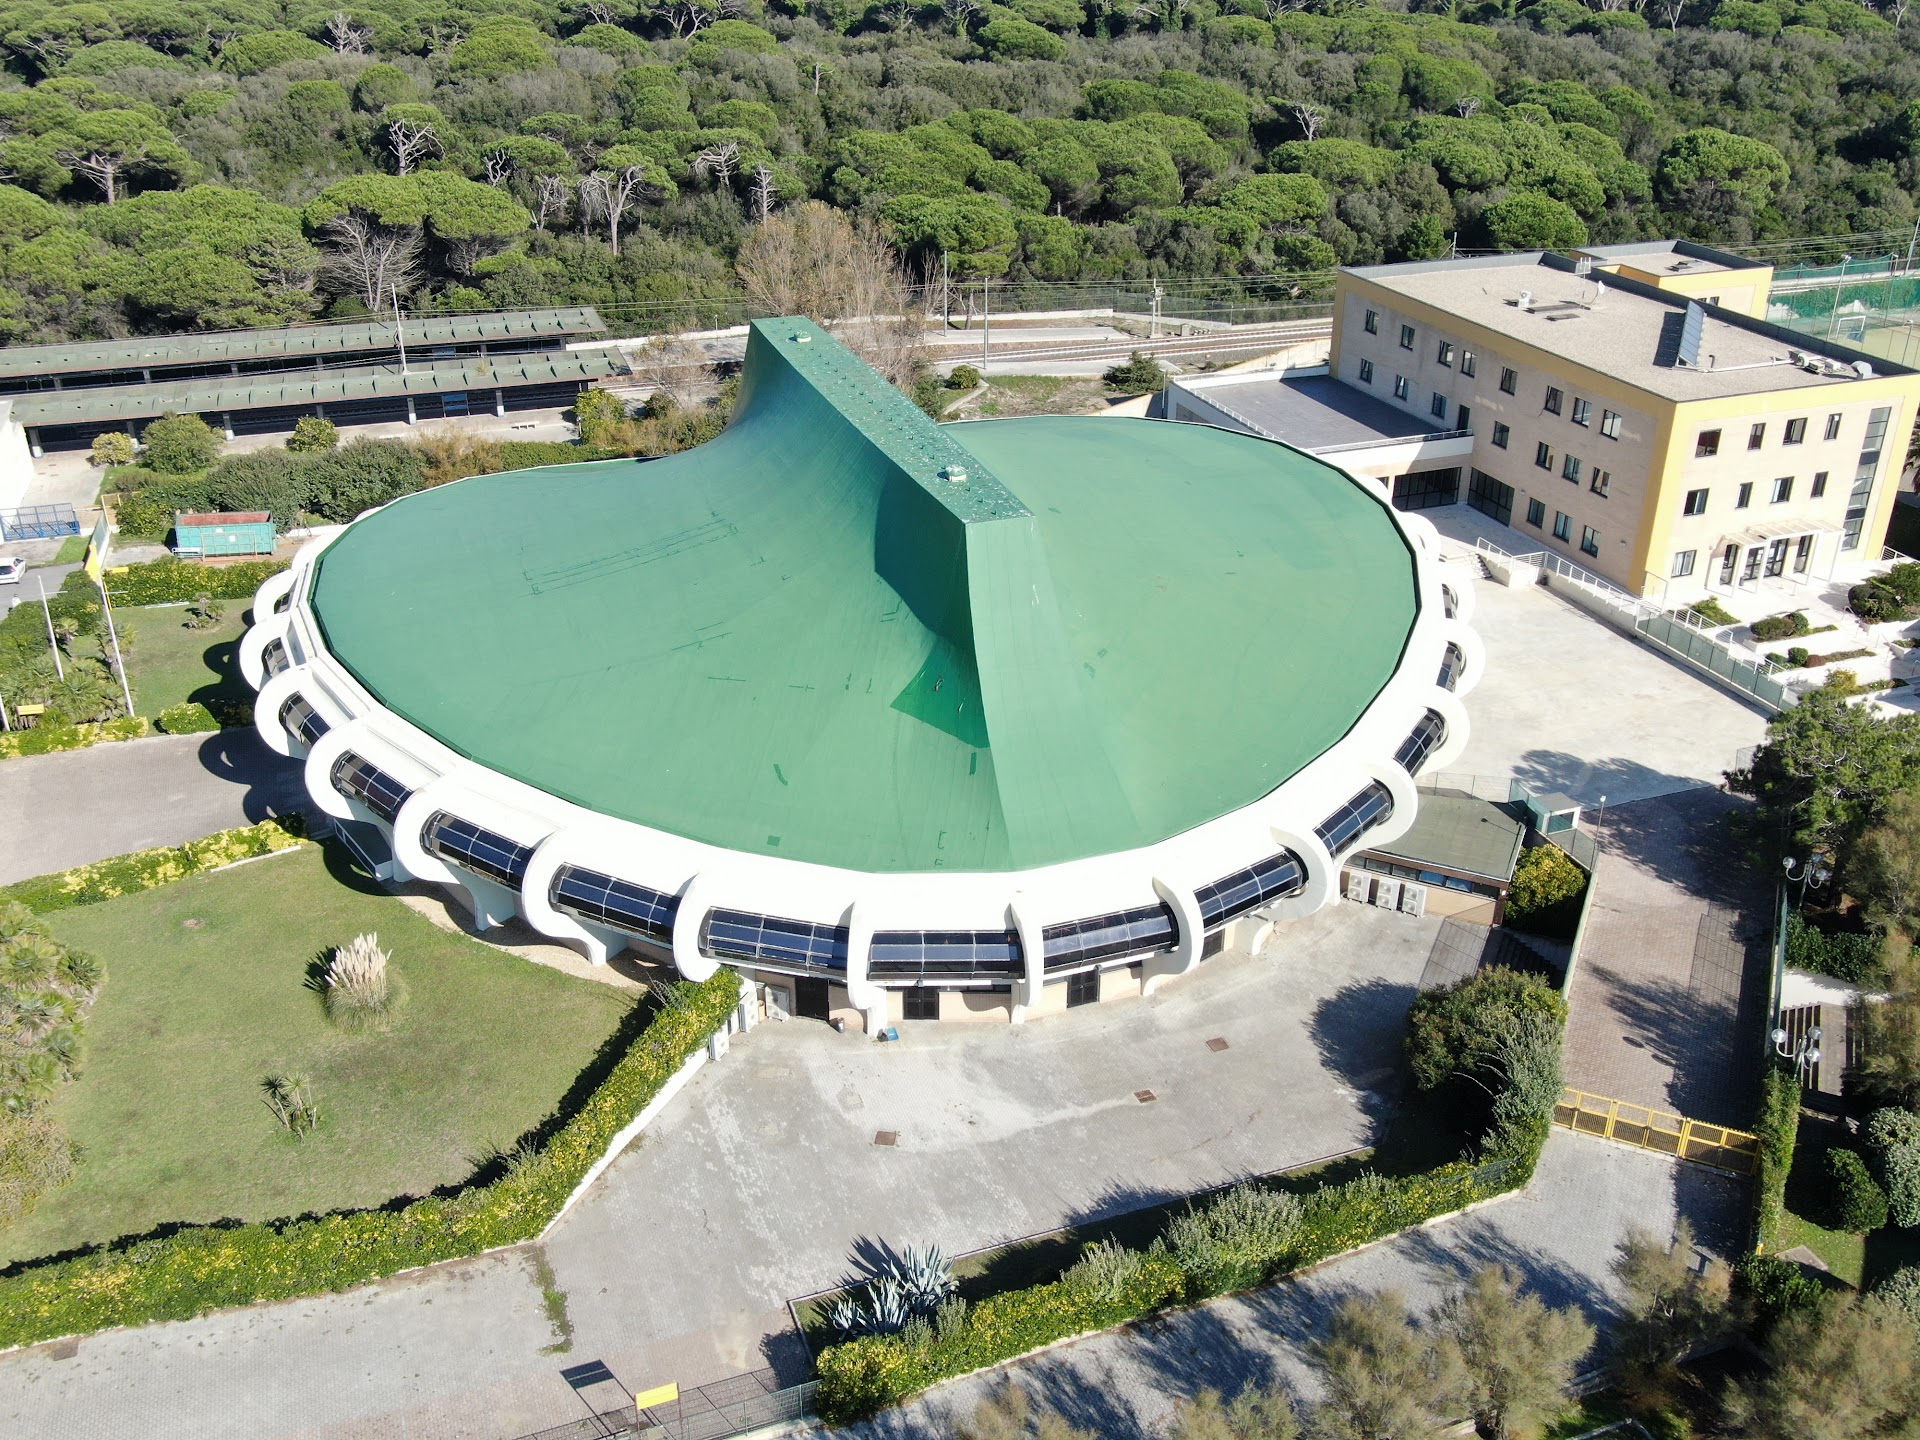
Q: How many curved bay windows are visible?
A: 14